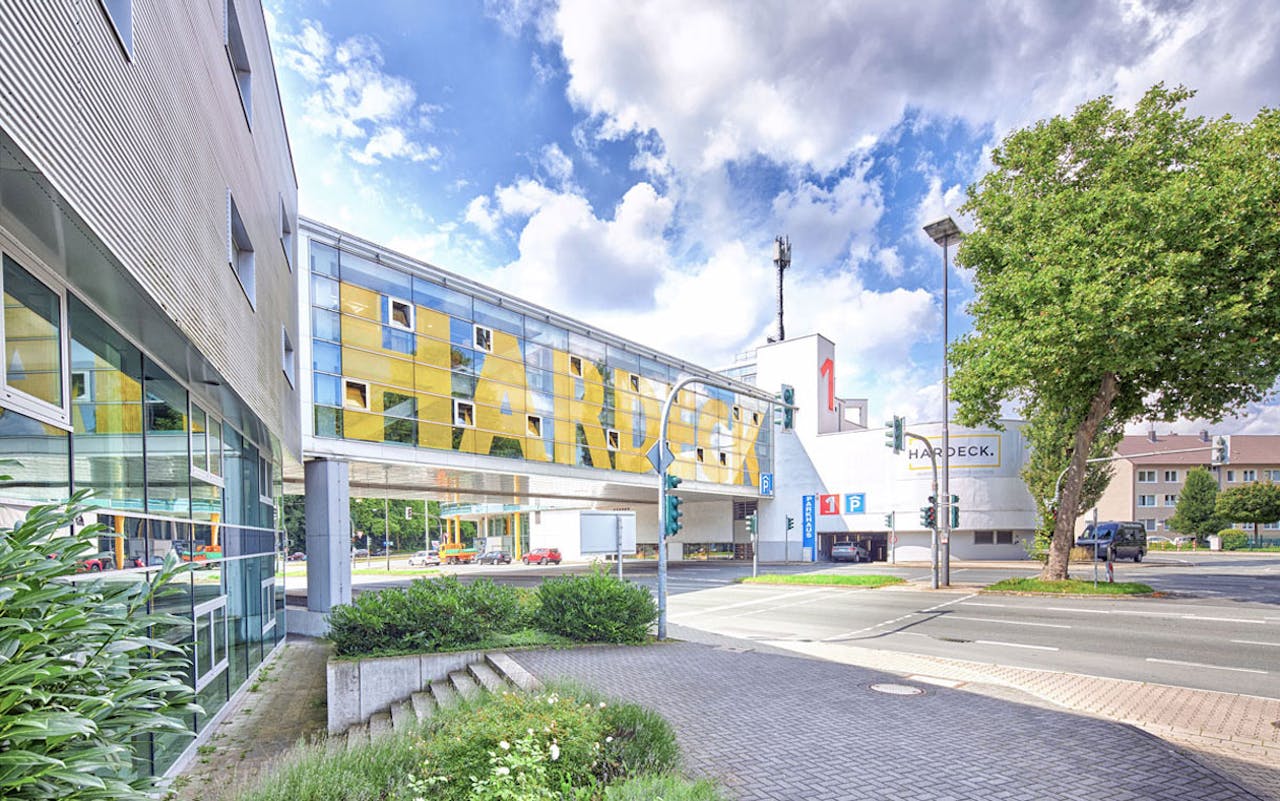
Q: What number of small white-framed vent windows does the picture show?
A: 14